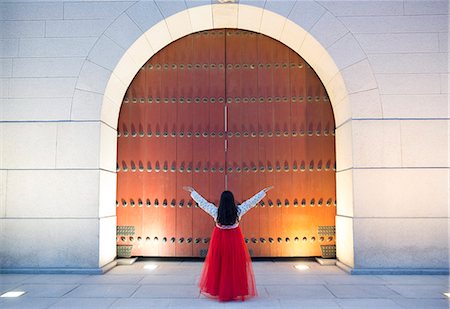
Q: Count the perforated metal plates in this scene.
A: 4